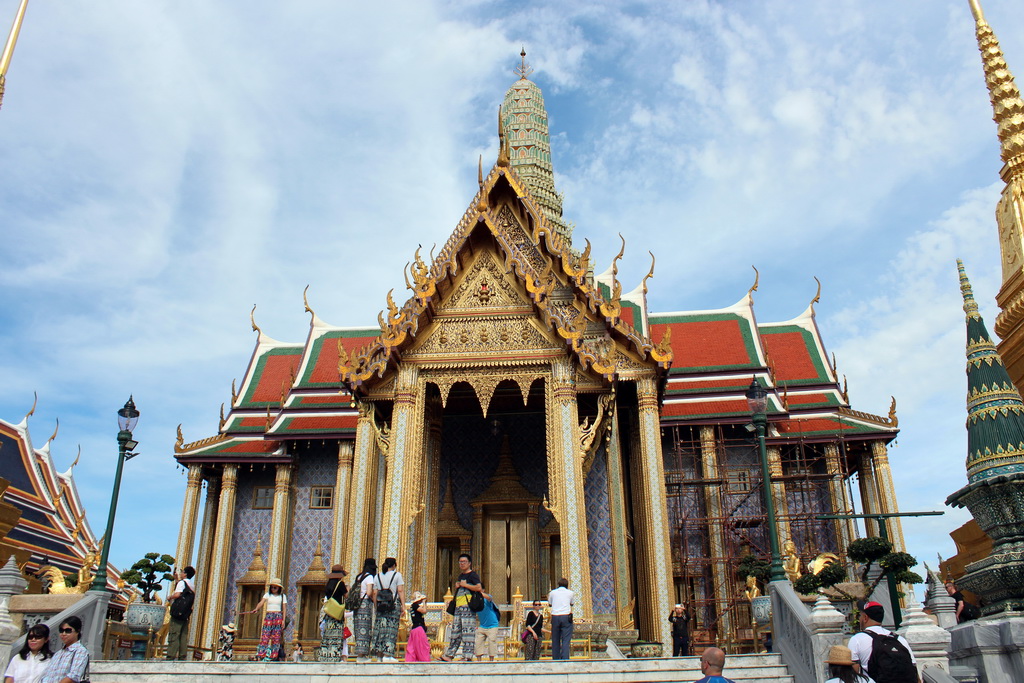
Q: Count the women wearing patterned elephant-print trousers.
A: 3